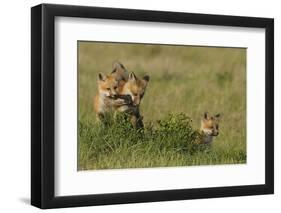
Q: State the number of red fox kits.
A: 3